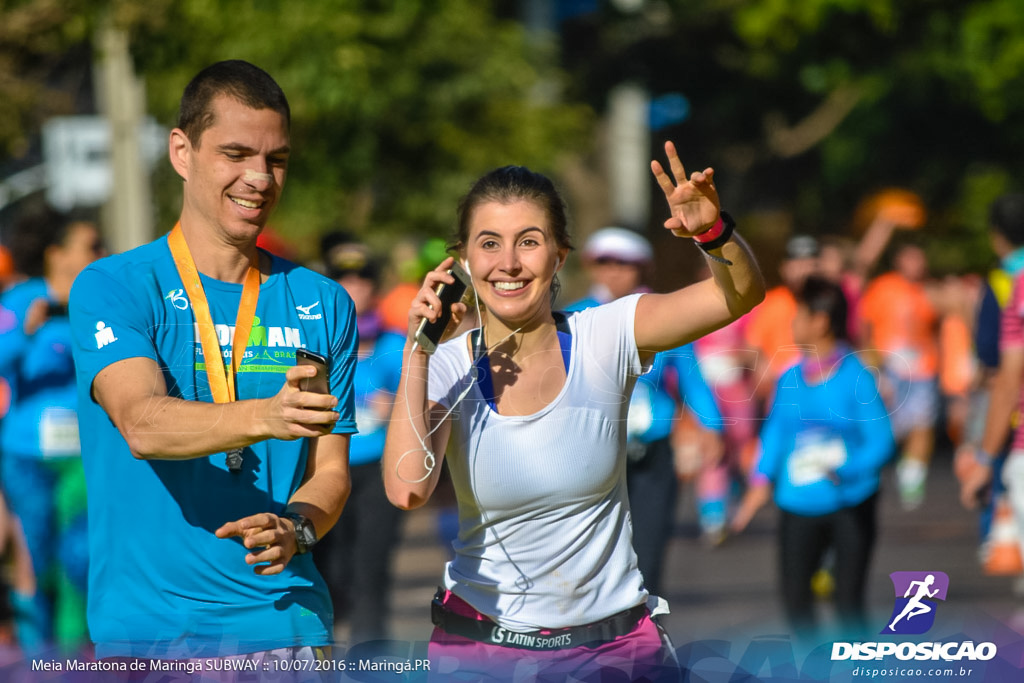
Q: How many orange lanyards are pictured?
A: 1